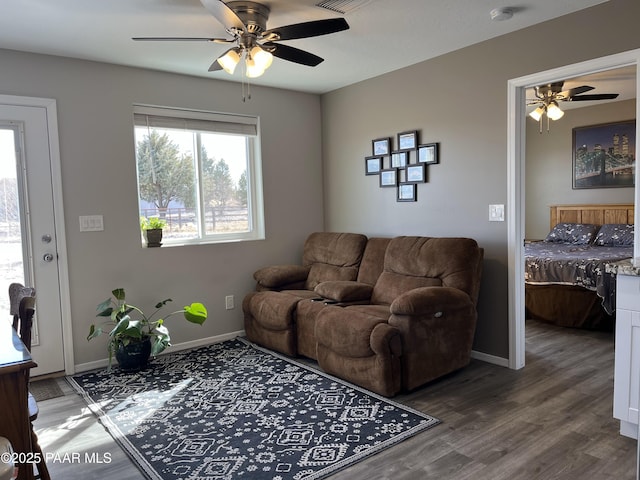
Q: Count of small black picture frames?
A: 8